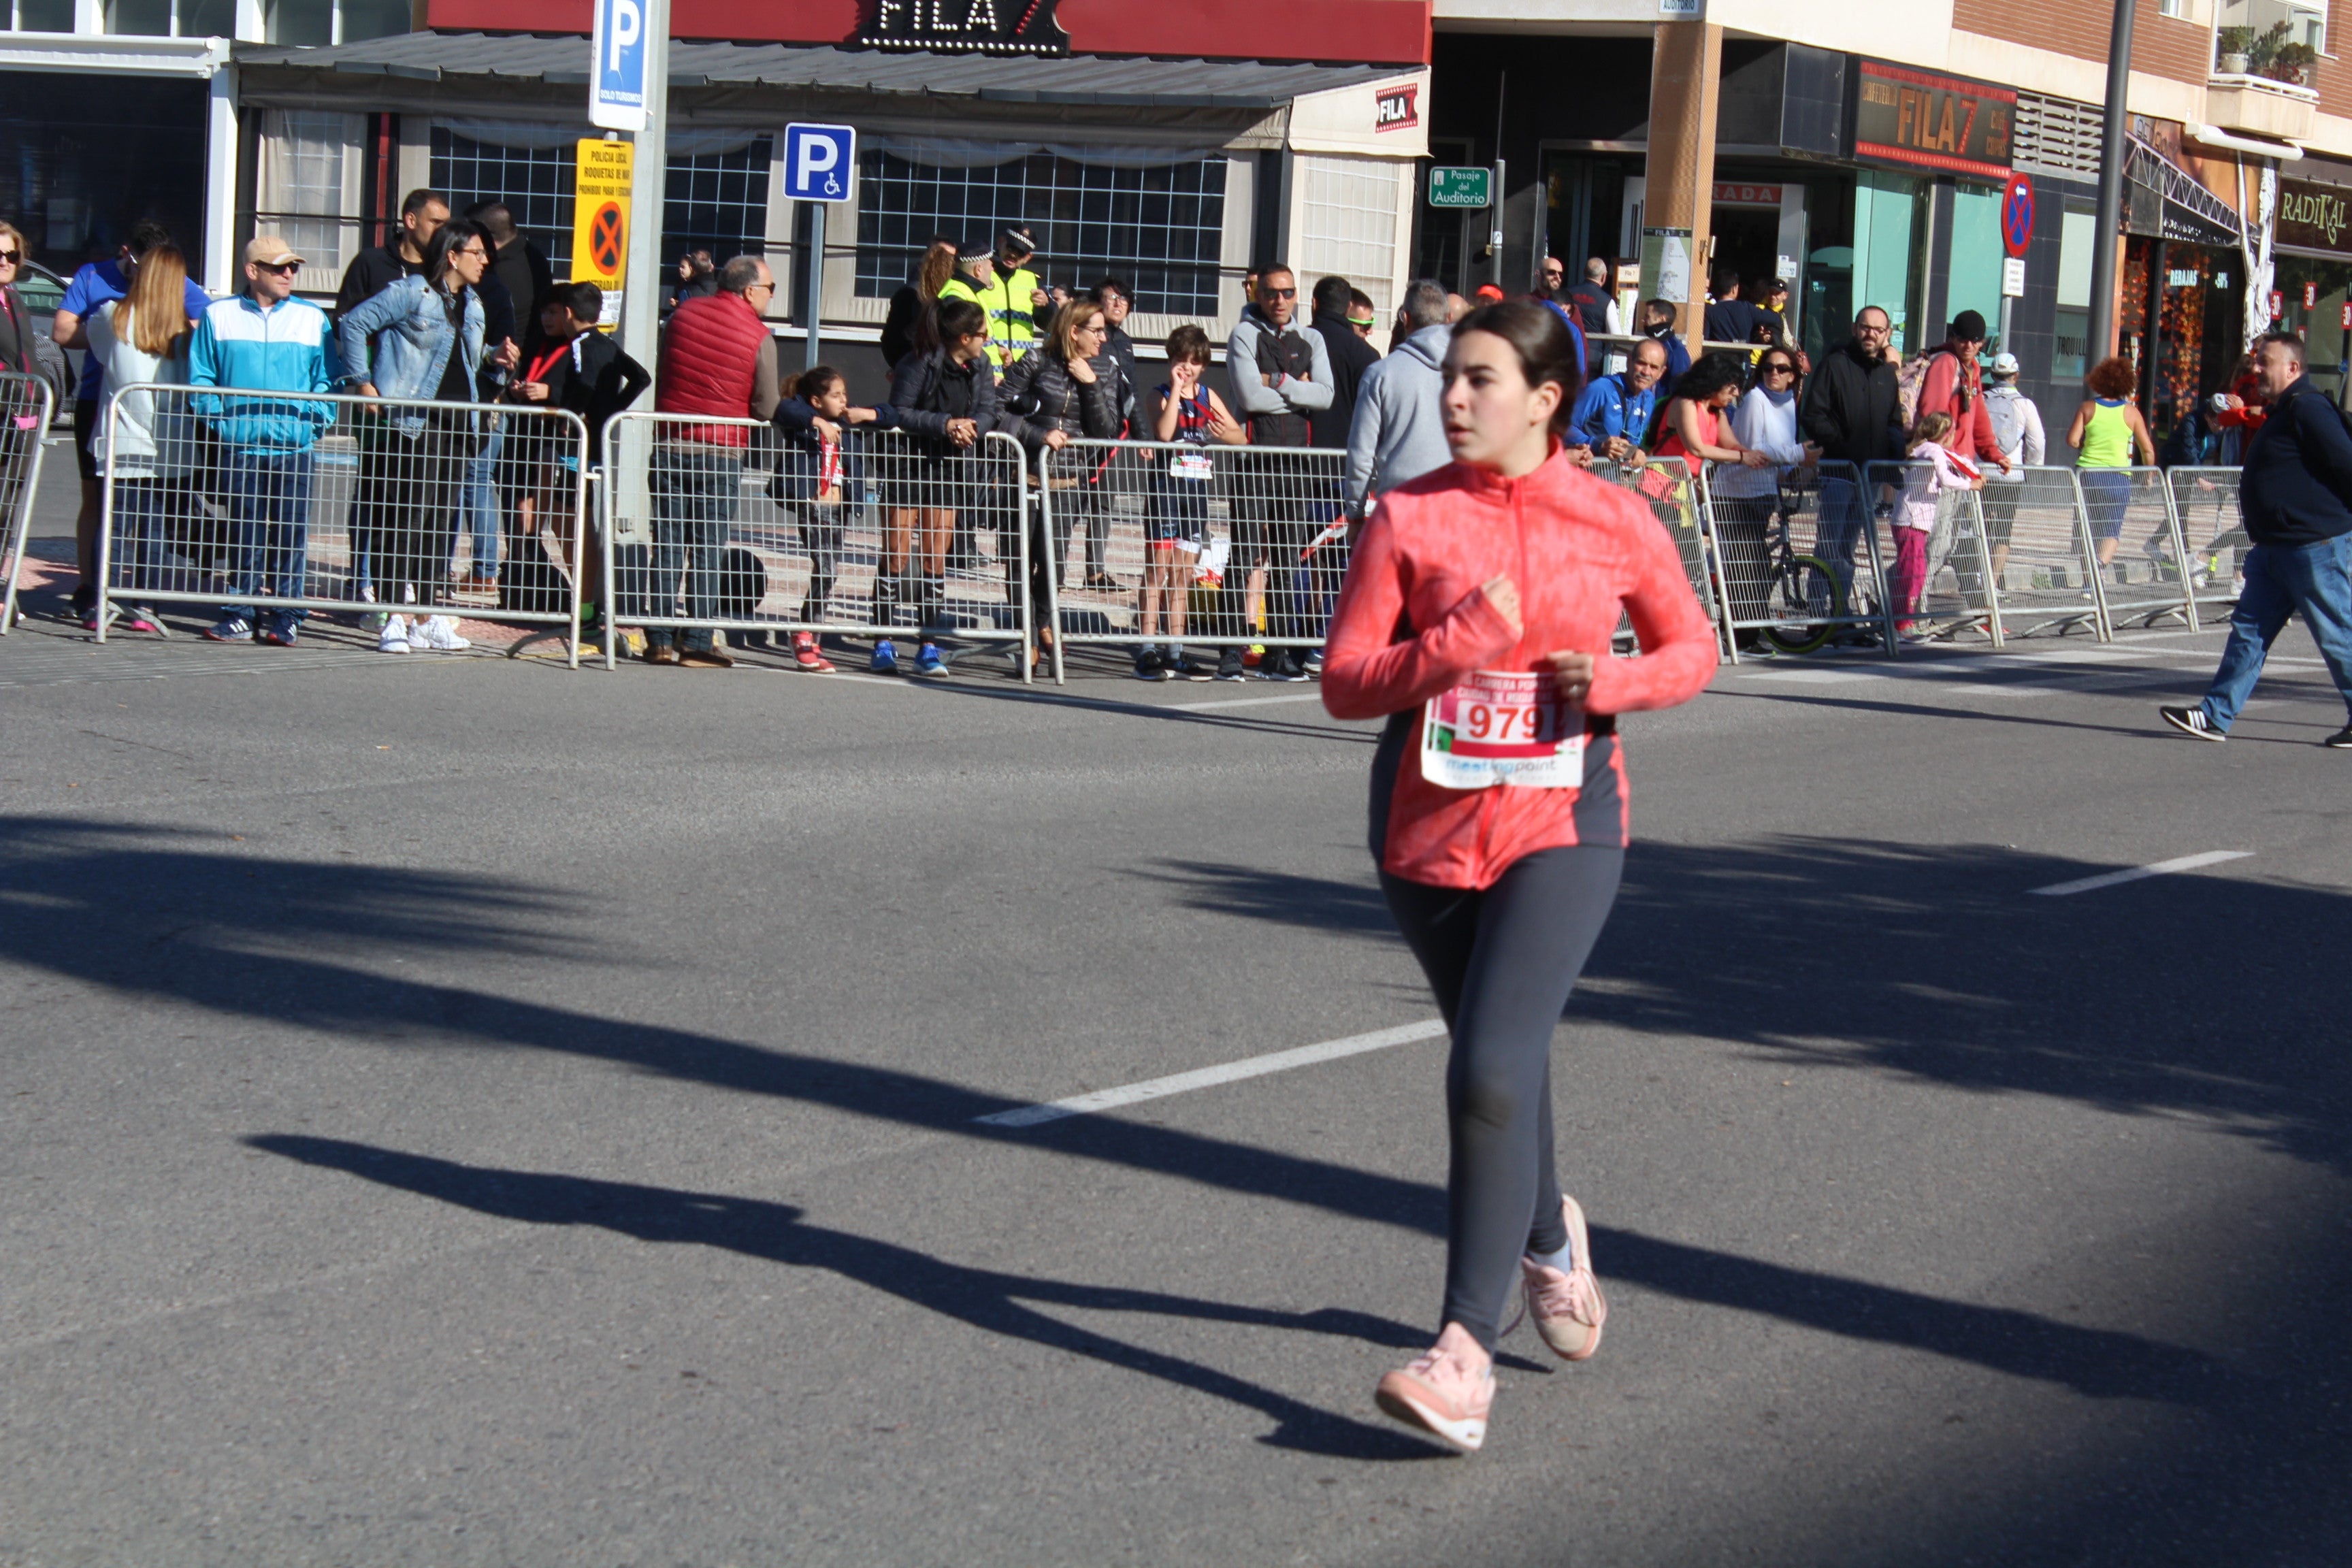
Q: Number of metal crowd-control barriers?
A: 10